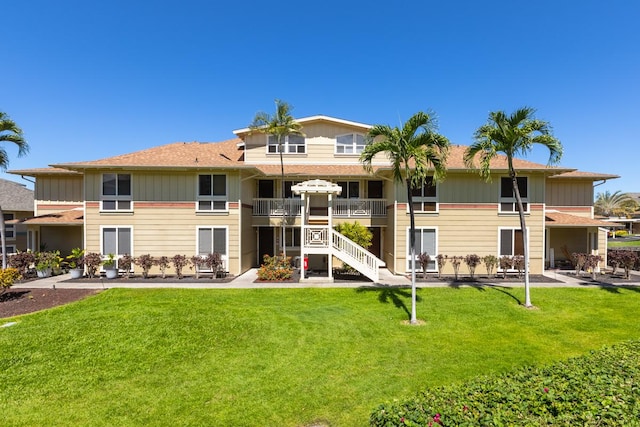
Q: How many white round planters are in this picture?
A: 3